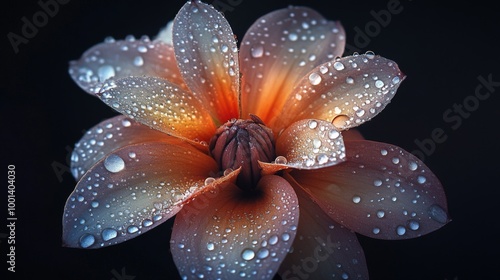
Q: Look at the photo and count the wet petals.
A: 11